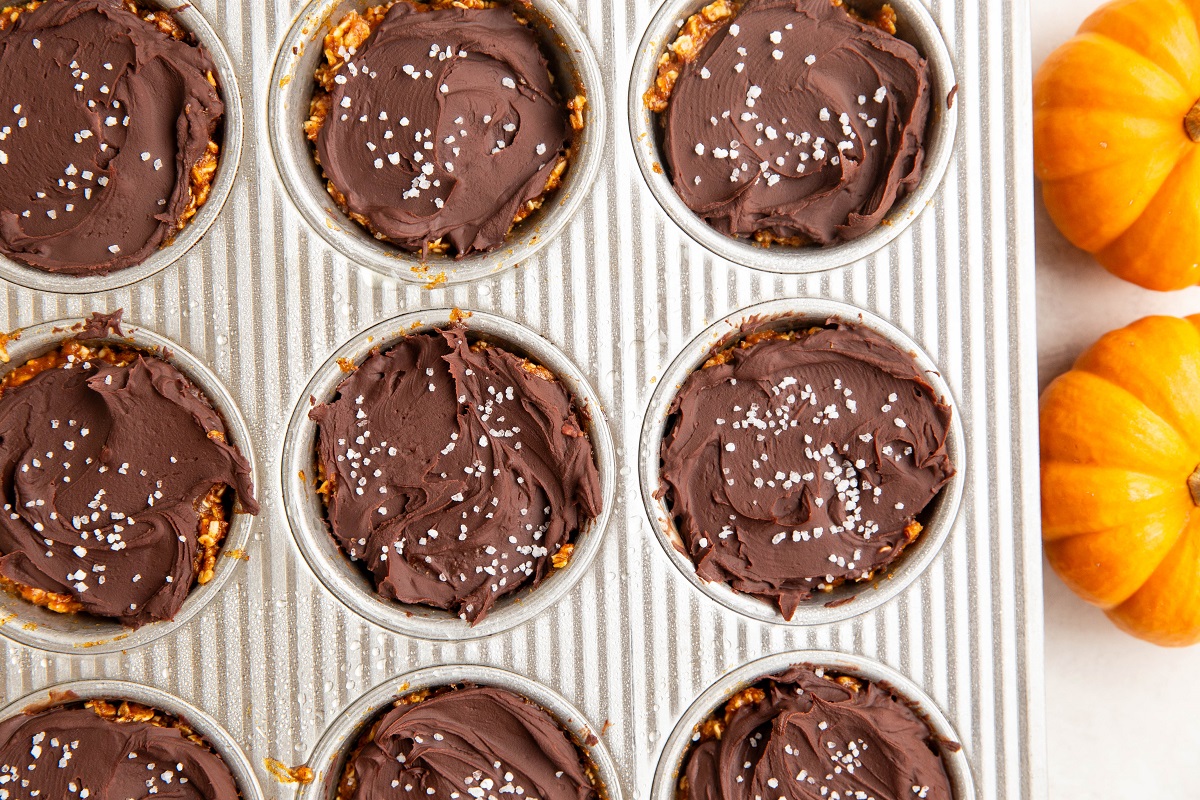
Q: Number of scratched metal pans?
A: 1